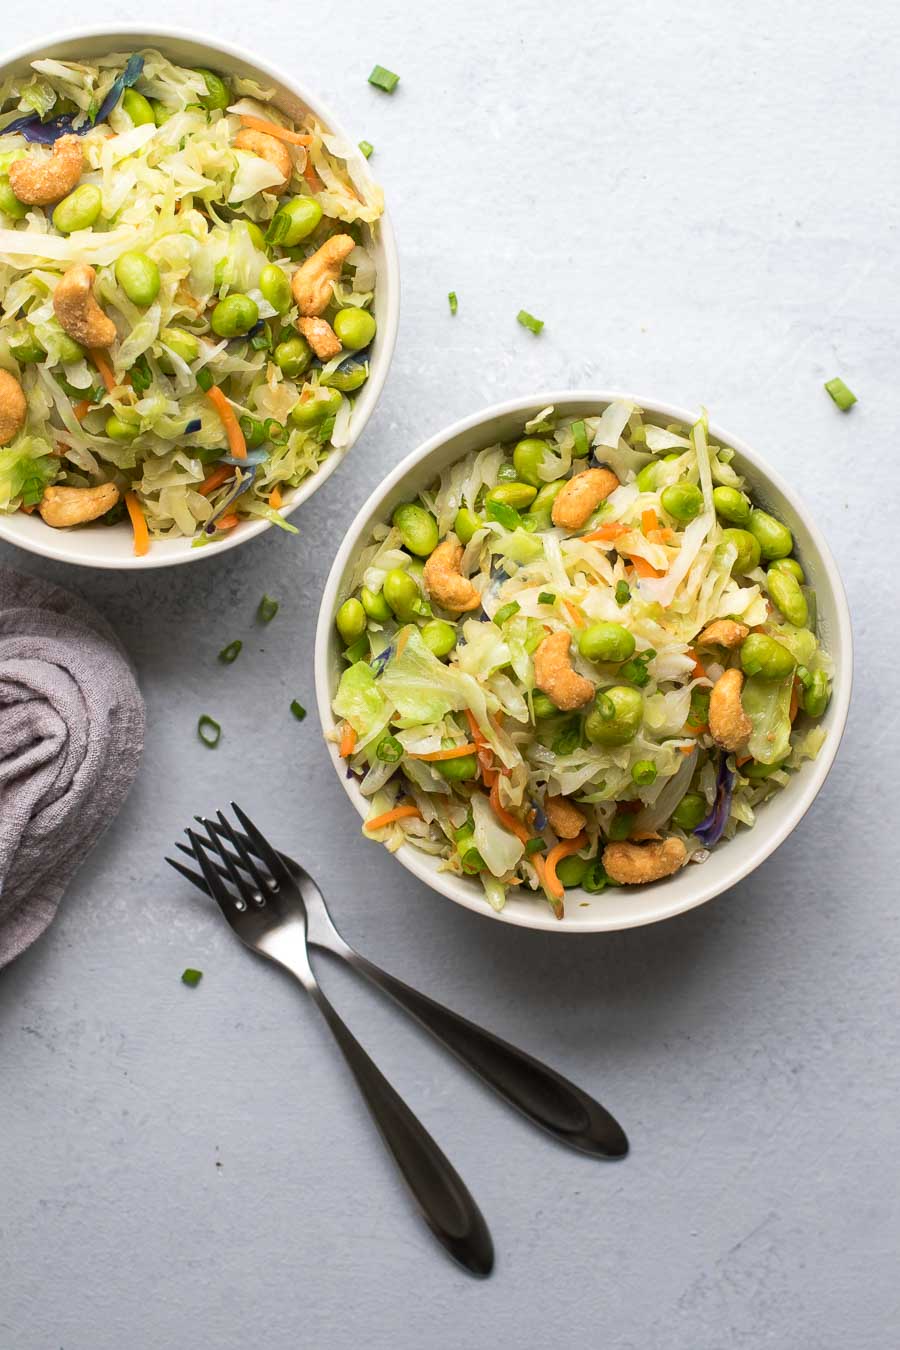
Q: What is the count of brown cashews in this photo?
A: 14